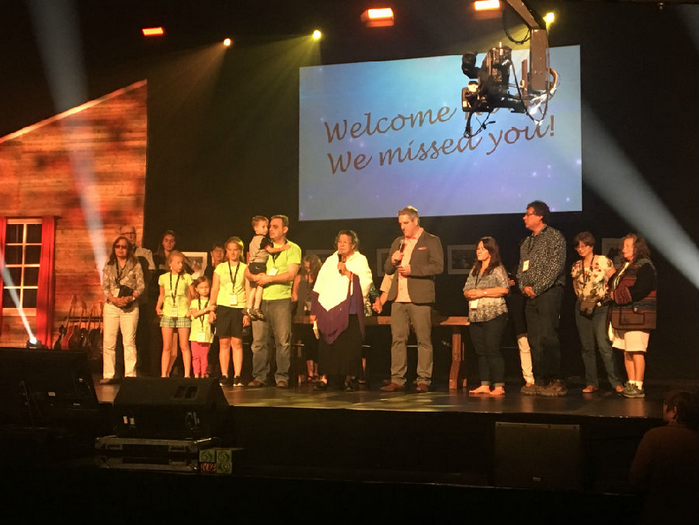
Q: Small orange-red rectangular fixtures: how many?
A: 3